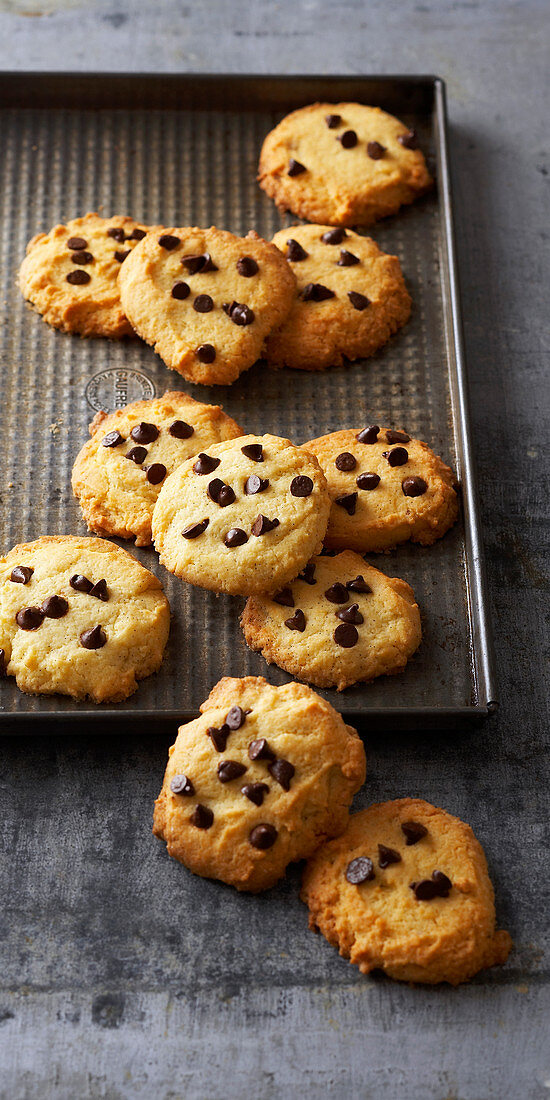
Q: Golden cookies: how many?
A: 11